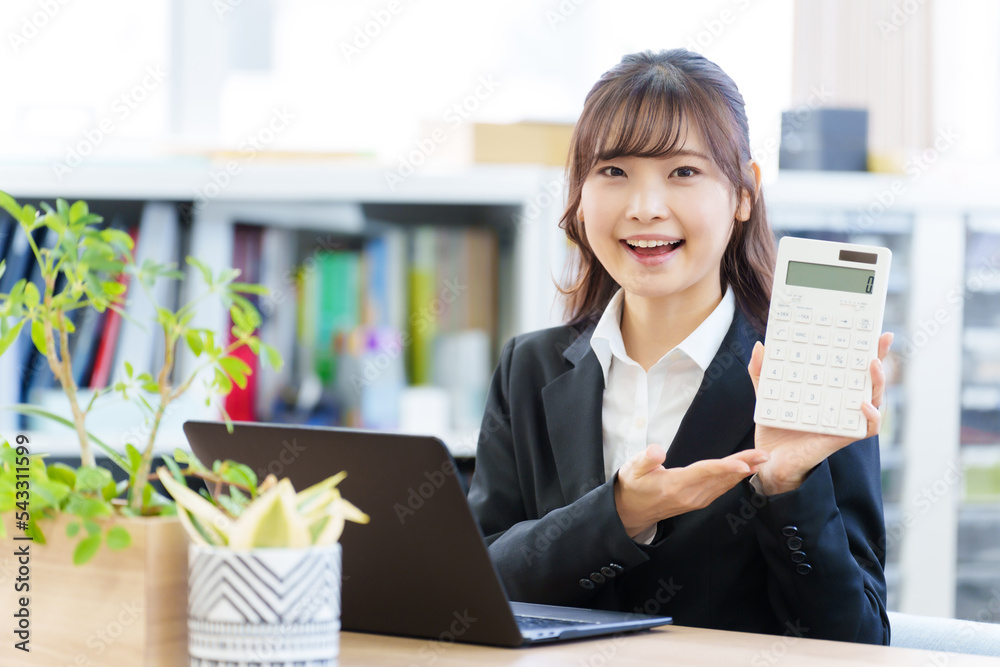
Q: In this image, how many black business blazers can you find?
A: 1